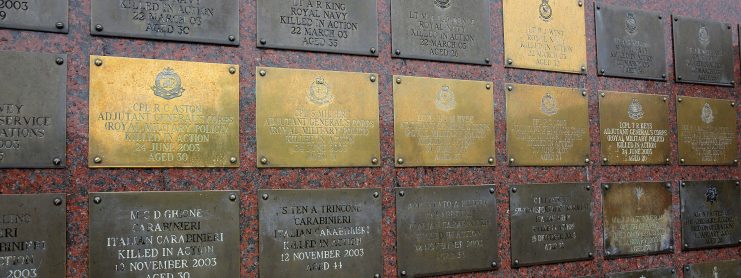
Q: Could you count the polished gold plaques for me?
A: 7